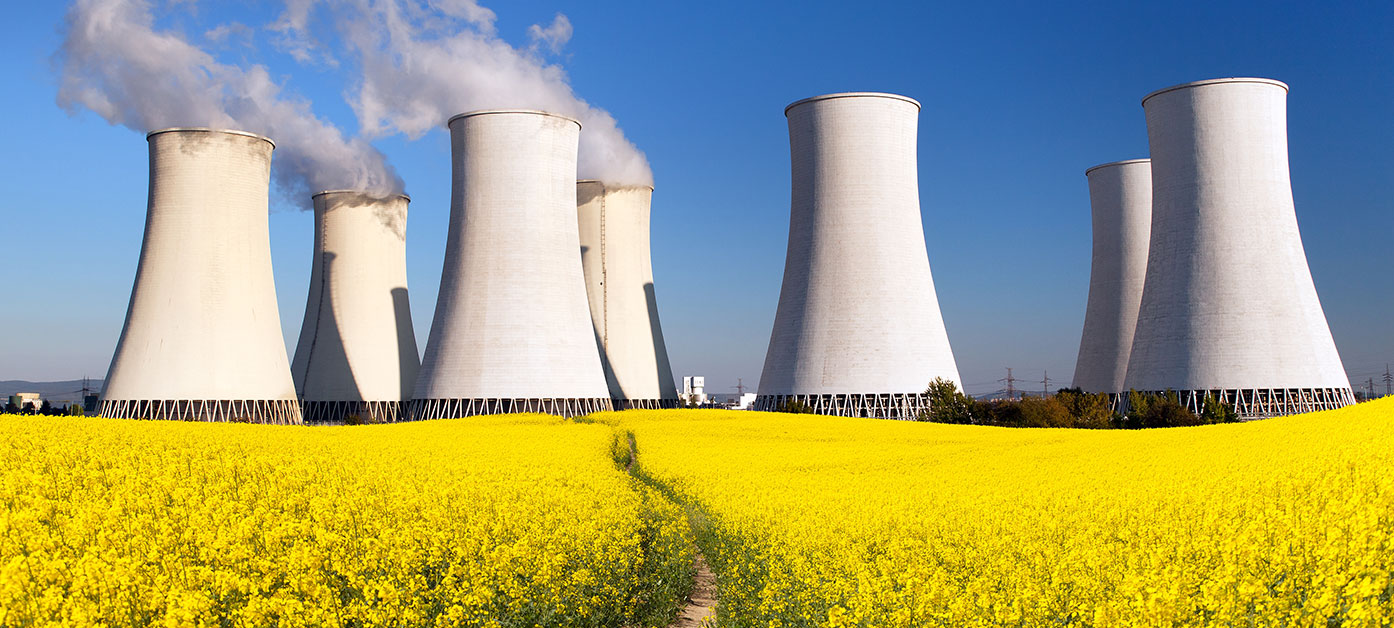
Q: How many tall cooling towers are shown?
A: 7